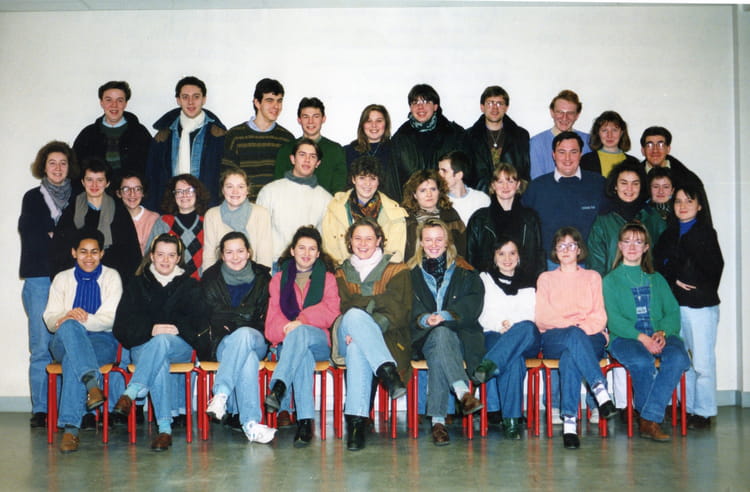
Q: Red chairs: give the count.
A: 9